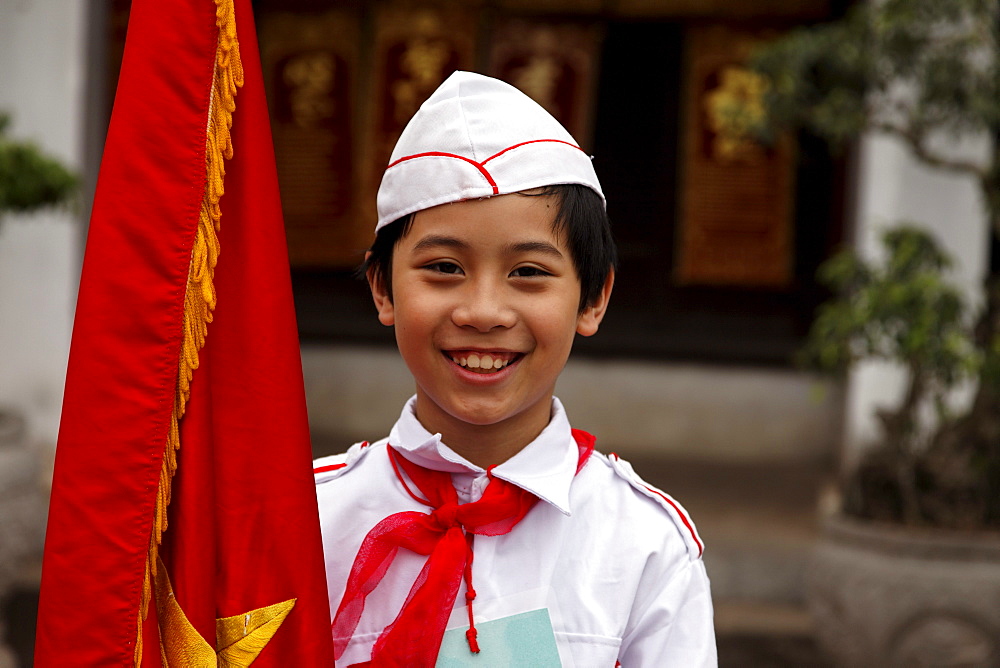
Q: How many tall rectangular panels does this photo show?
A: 4